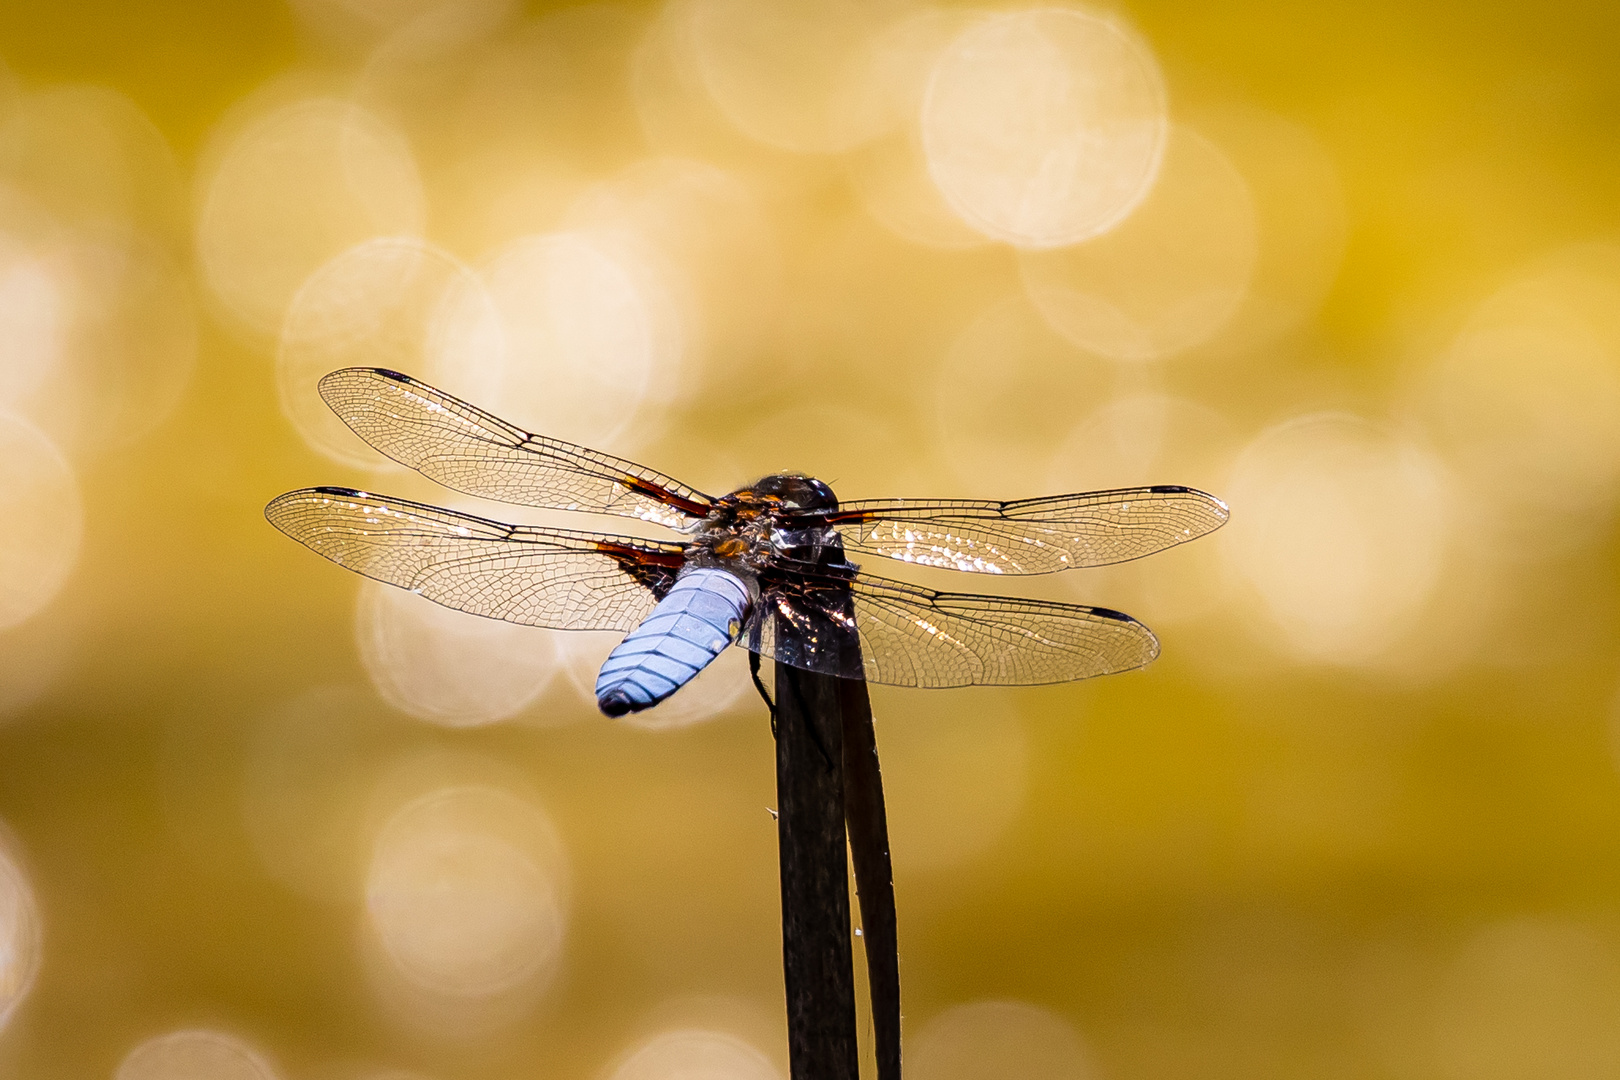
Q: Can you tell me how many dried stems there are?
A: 2